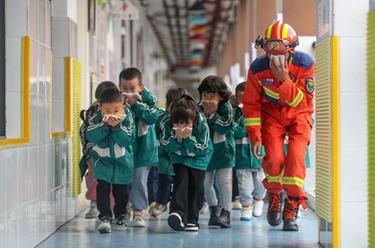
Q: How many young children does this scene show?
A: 7